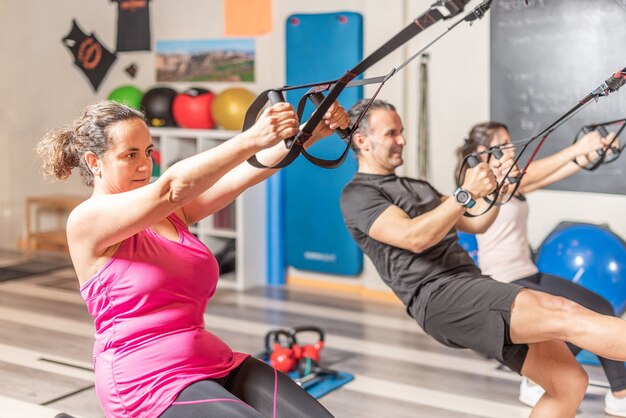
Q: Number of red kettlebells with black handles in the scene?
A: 2